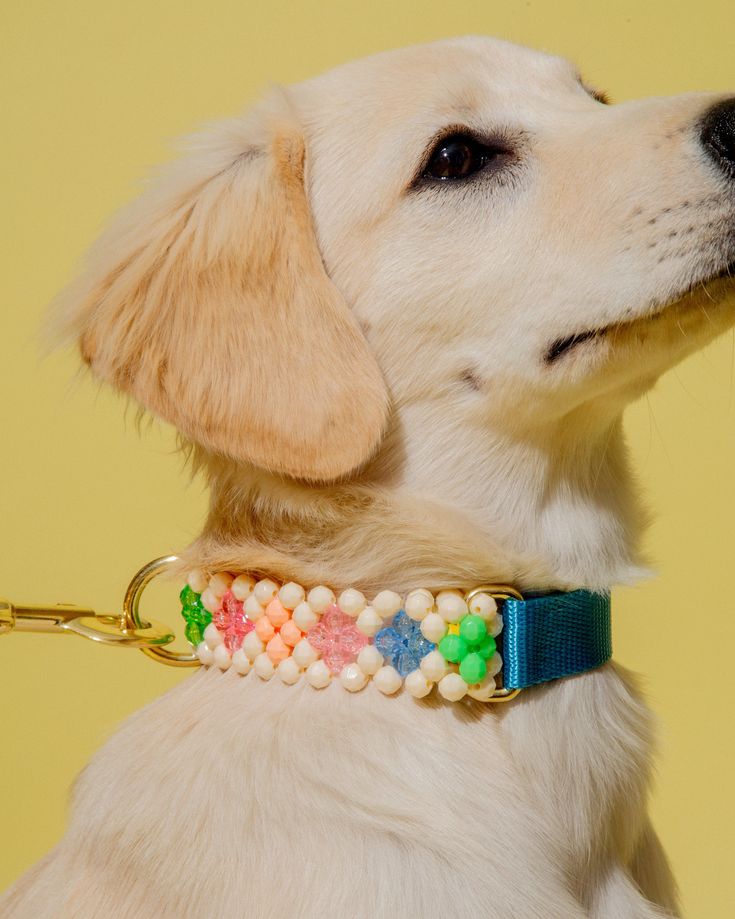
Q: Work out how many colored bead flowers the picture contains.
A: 6